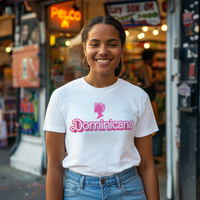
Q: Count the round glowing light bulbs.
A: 8